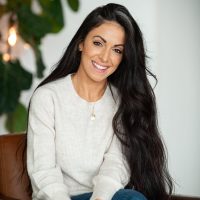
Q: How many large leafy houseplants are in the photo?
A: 1